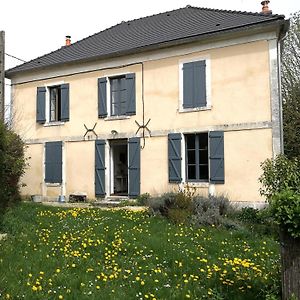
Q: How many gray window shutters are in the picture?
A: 12